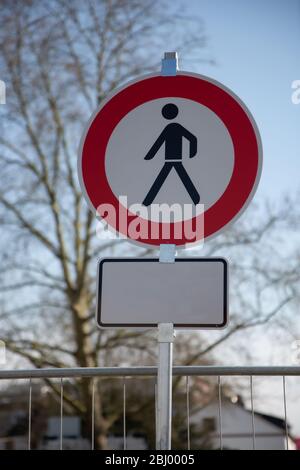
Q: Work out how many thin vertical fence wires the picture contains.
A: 8